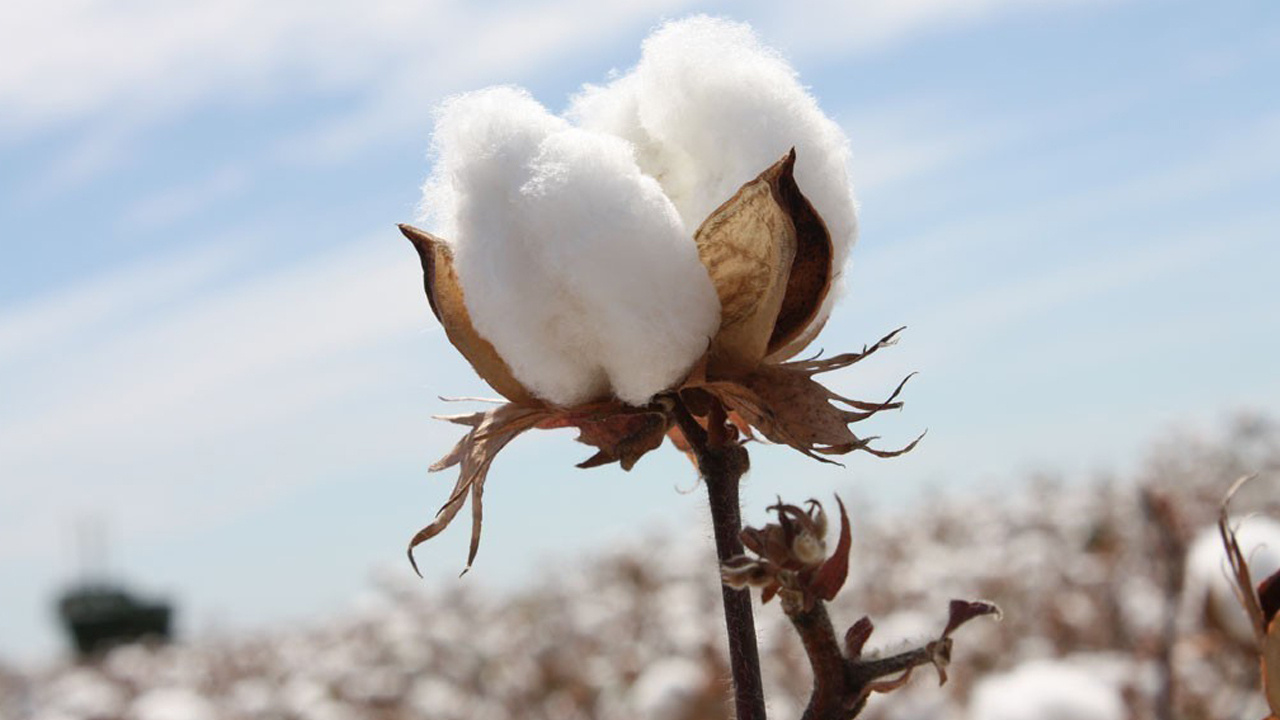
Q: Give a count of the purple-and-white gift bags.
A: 0